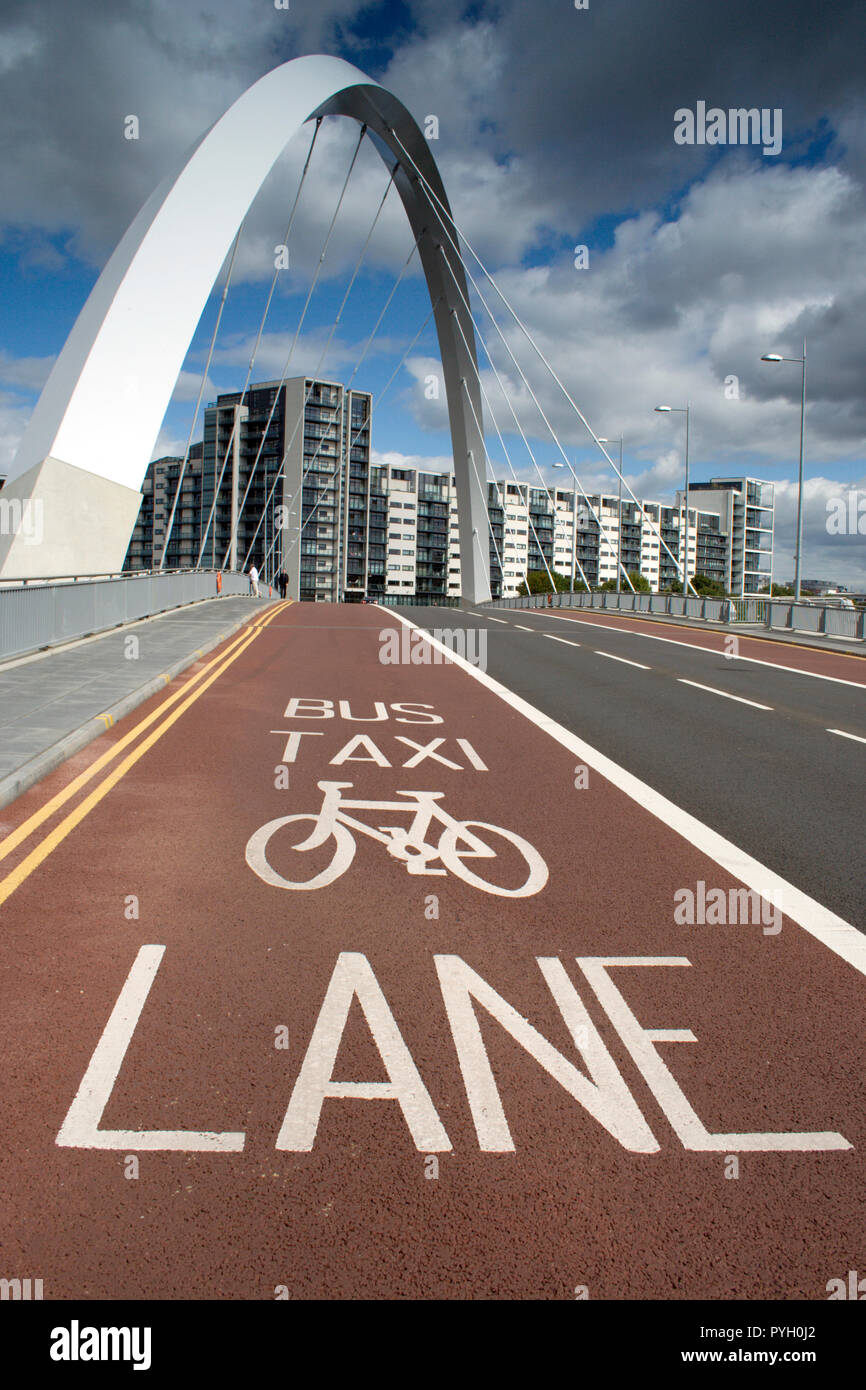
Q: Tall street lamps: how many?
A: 4